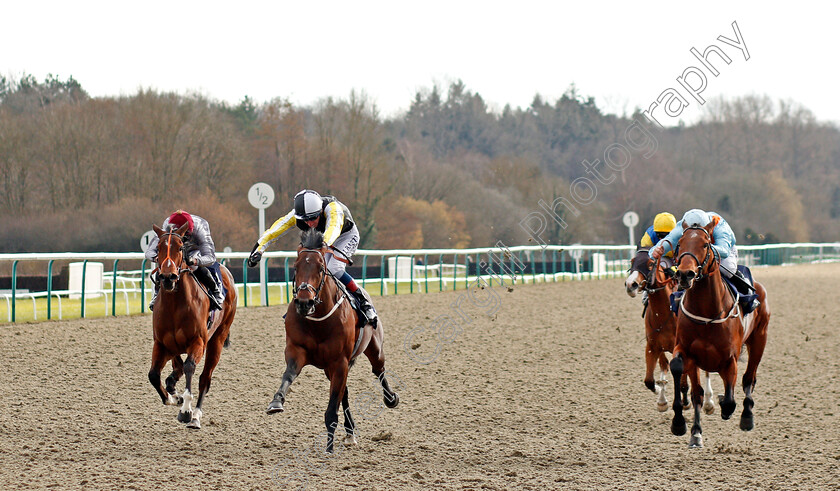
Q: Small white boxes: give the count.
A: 3